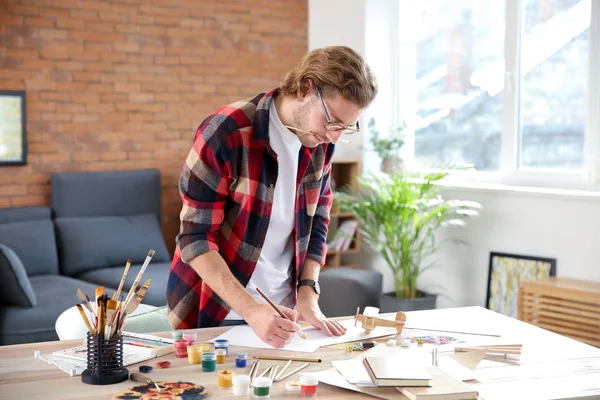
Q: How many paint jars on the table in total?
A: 13